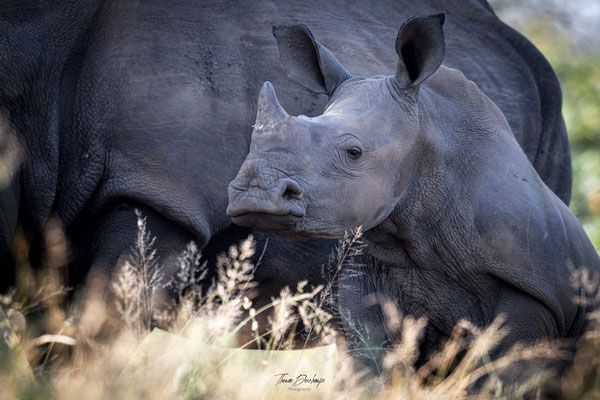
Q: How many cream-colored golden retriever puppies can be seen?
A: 0